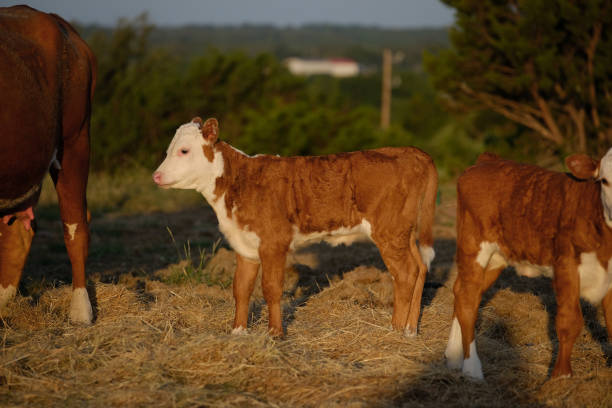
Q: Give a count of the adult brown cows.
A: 1